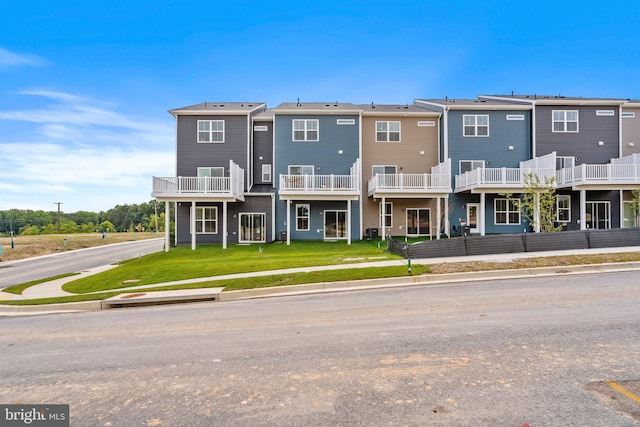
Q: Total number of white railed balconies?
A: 5